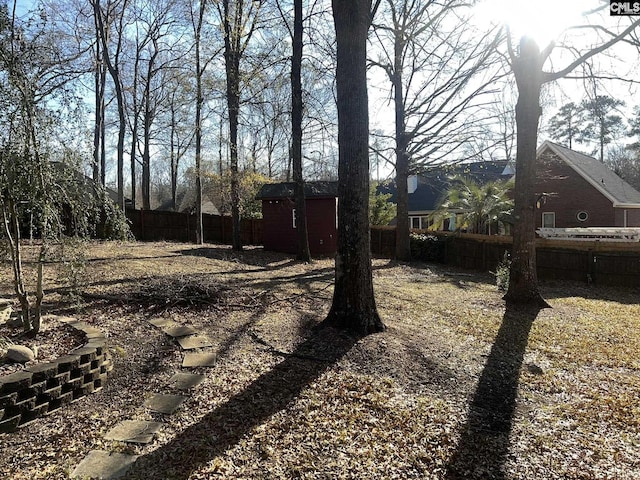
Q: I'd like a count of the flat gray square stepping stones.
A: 8